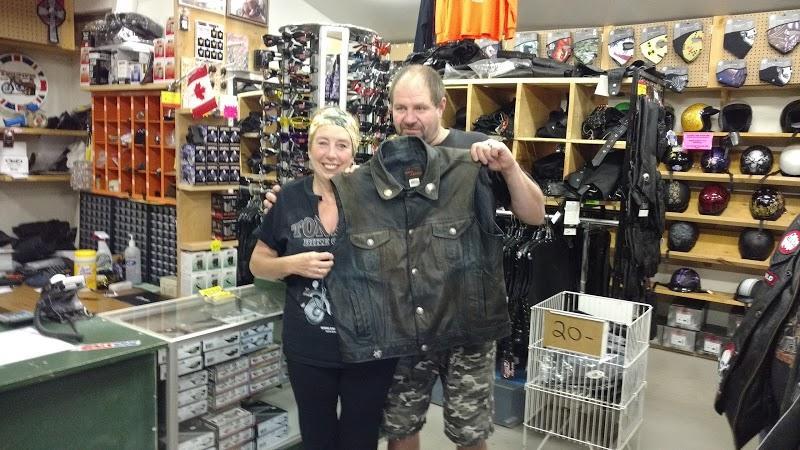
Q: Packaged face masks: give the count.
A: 12